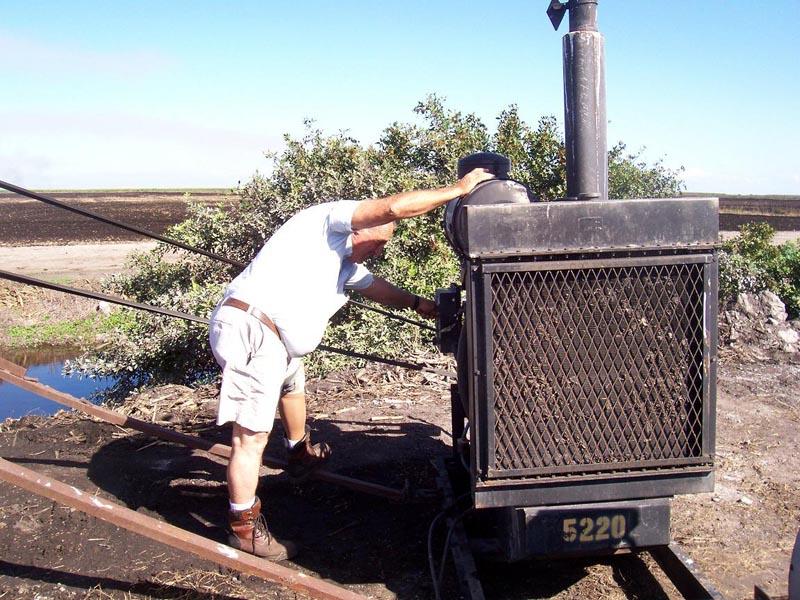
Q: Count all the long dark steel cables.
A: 2